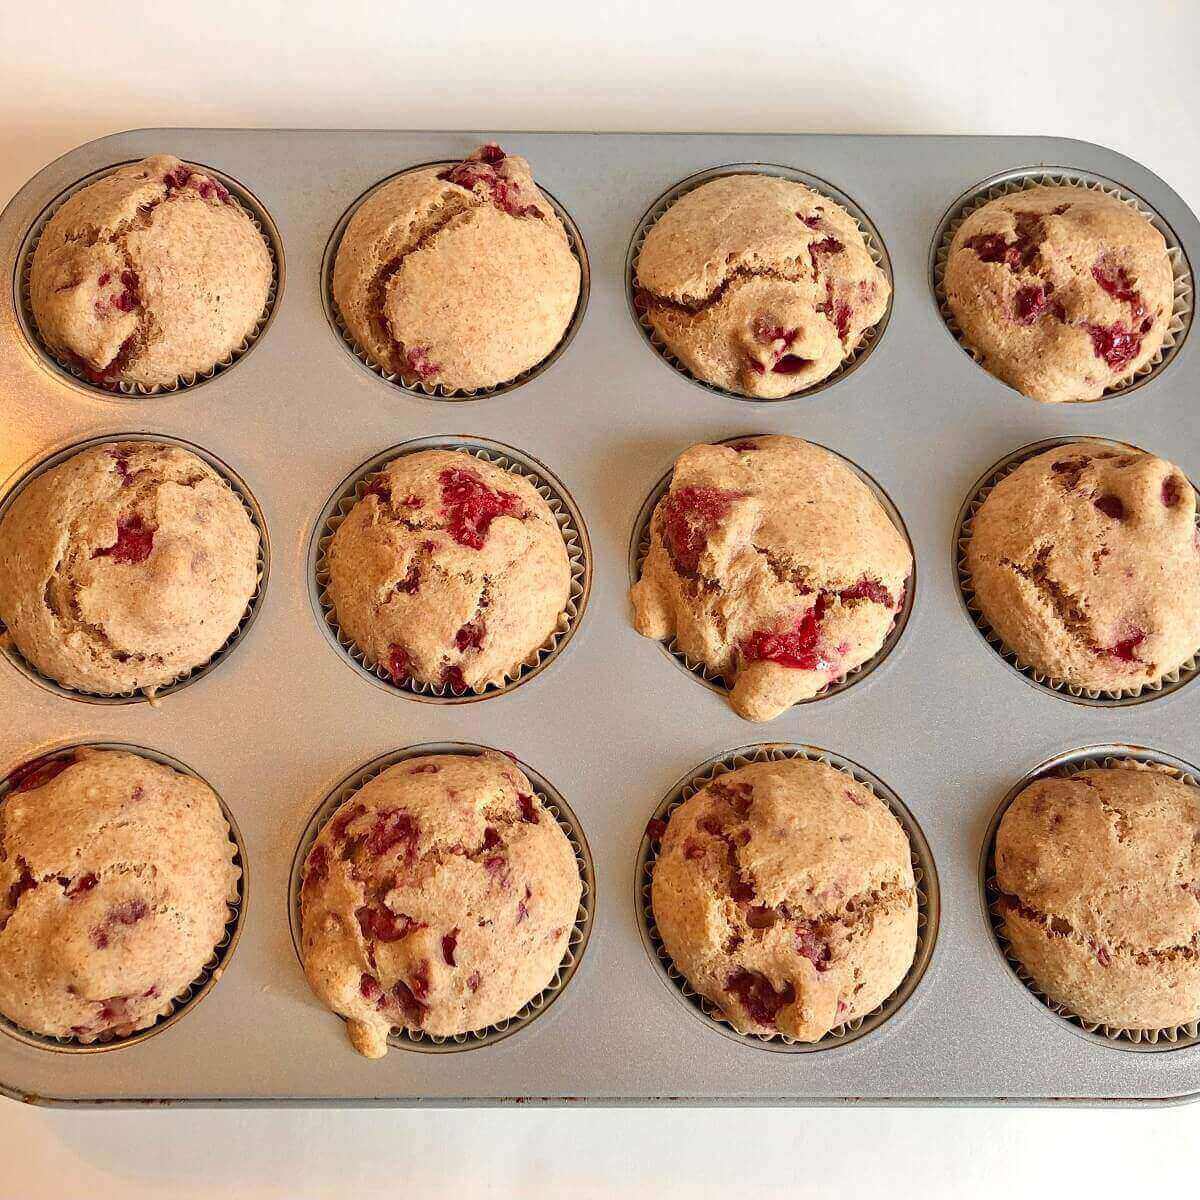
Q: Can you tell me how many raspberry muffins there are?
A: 12